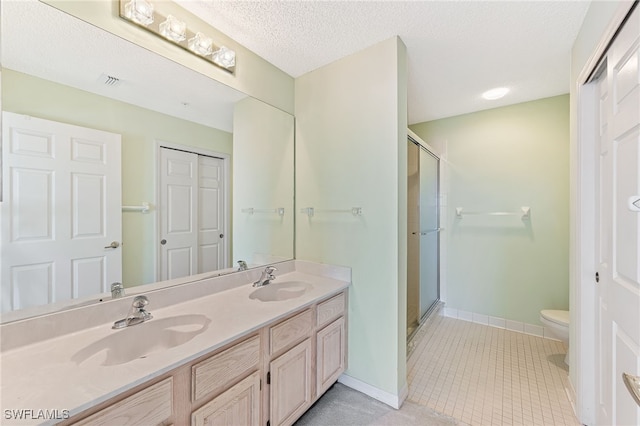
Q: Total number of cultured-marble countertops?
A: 1